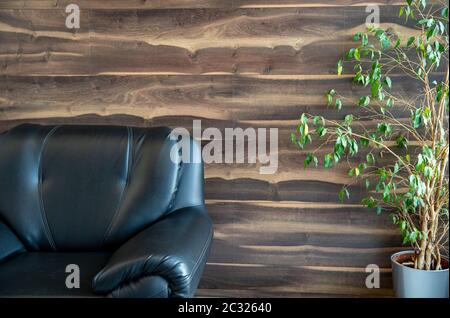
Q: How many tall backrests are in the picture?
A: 1